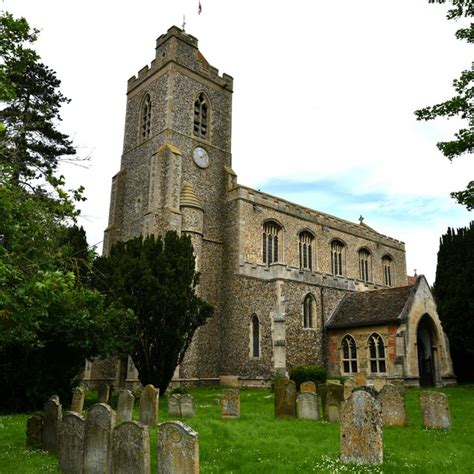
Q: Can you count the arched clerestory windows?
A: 5